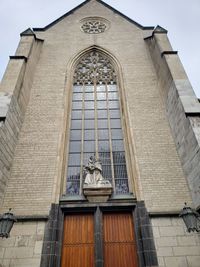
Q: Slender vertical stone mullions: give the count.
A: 3